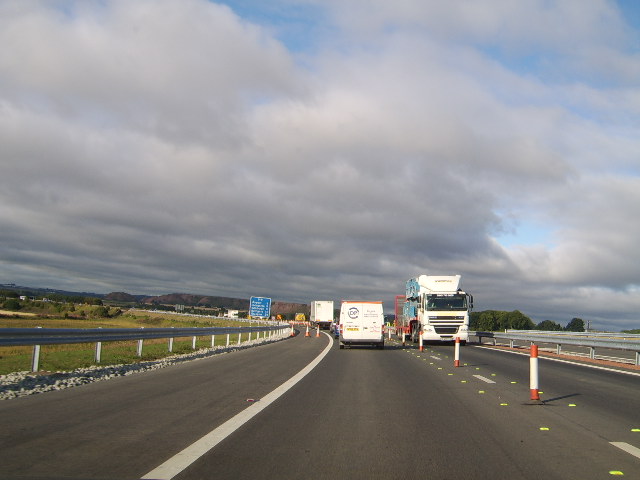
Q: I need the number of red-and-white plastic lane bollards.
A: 5